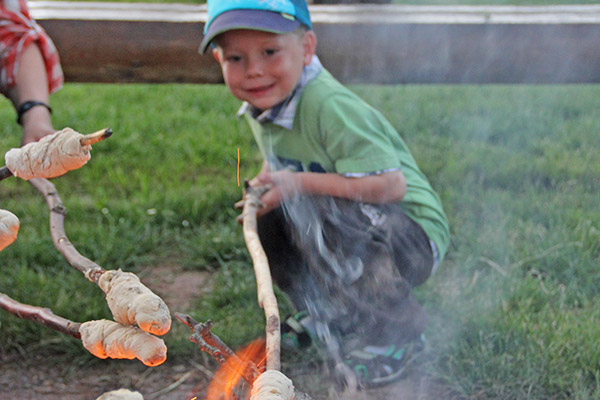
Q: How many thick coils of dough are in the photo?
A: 6